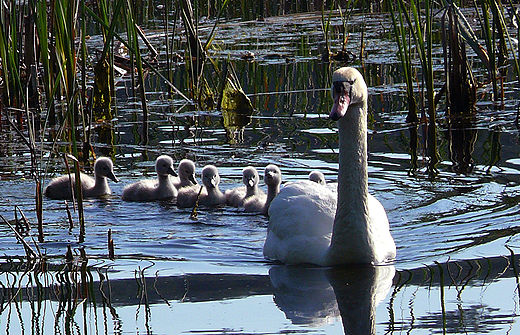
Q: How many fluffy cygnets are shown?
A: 7